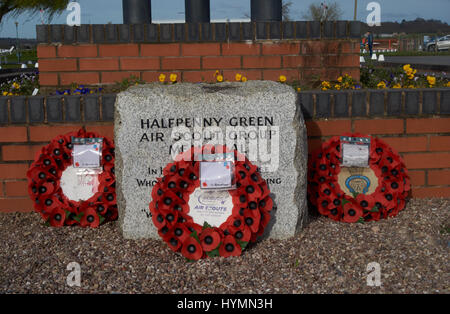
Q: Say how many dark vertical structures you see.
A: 3